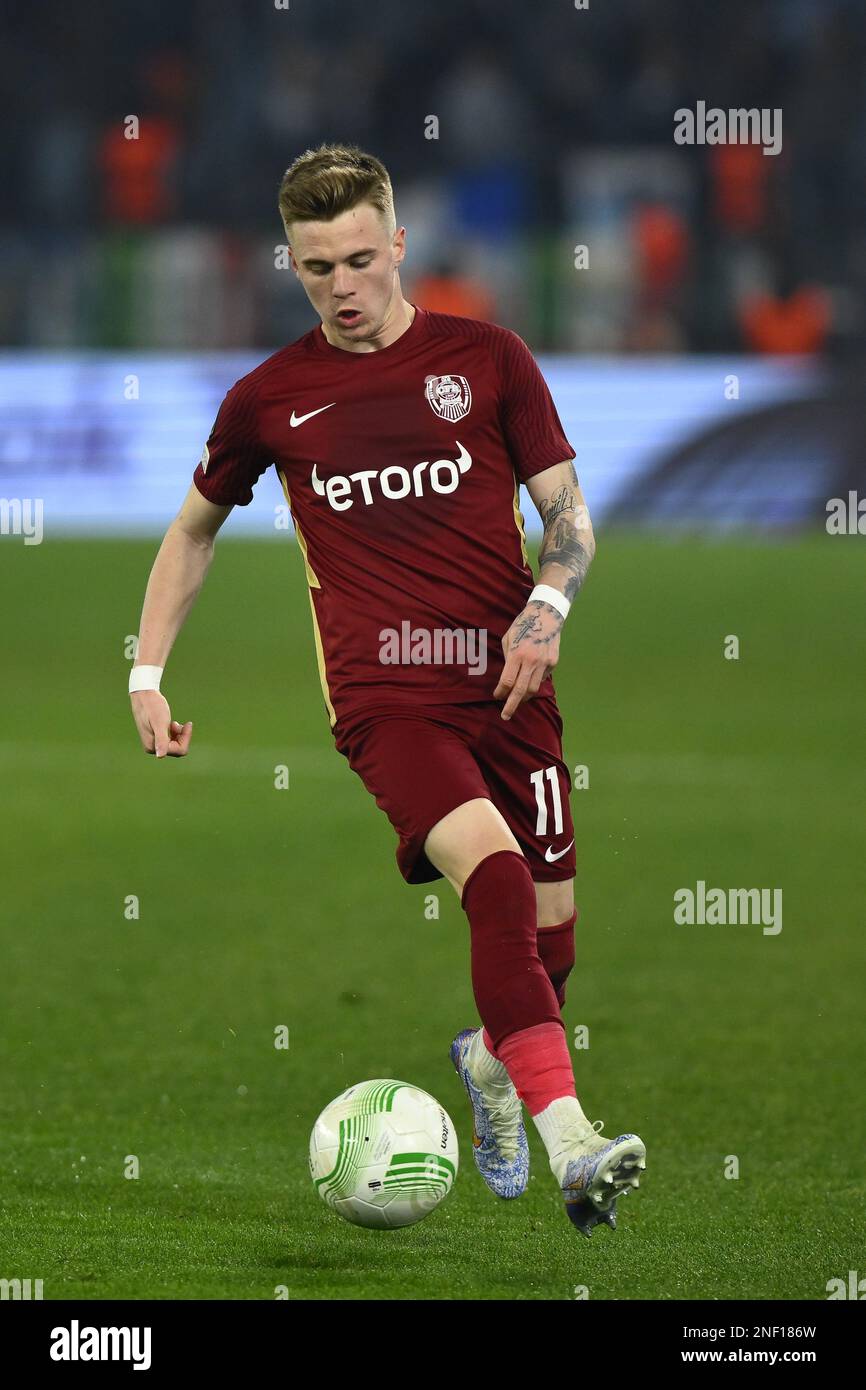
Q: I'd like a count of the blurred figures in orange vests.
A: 5